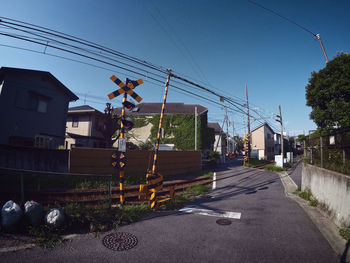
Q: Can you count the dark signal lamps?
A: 2